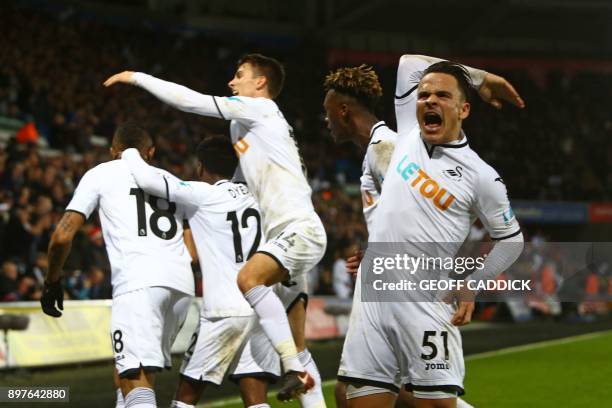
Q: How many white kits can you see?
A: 5